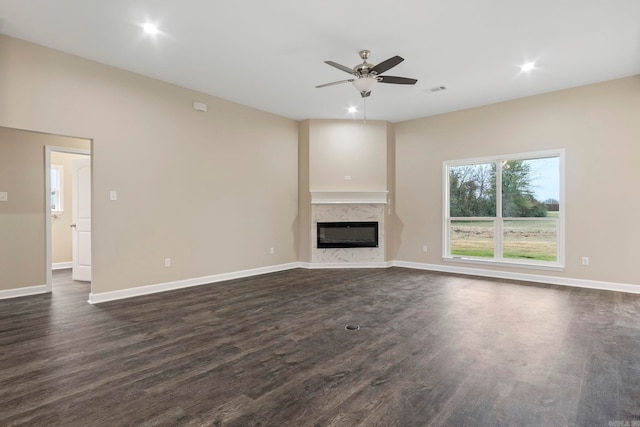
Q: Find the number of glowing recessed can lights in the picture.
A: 3